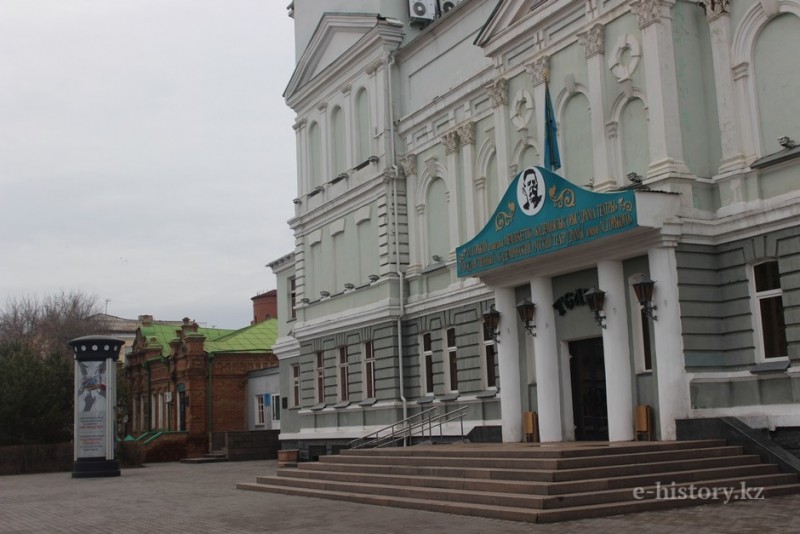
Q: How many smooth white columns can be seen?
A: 4